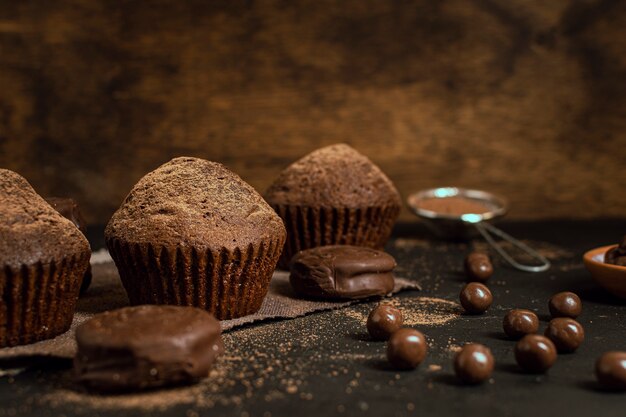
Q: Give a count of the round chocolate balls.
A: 10